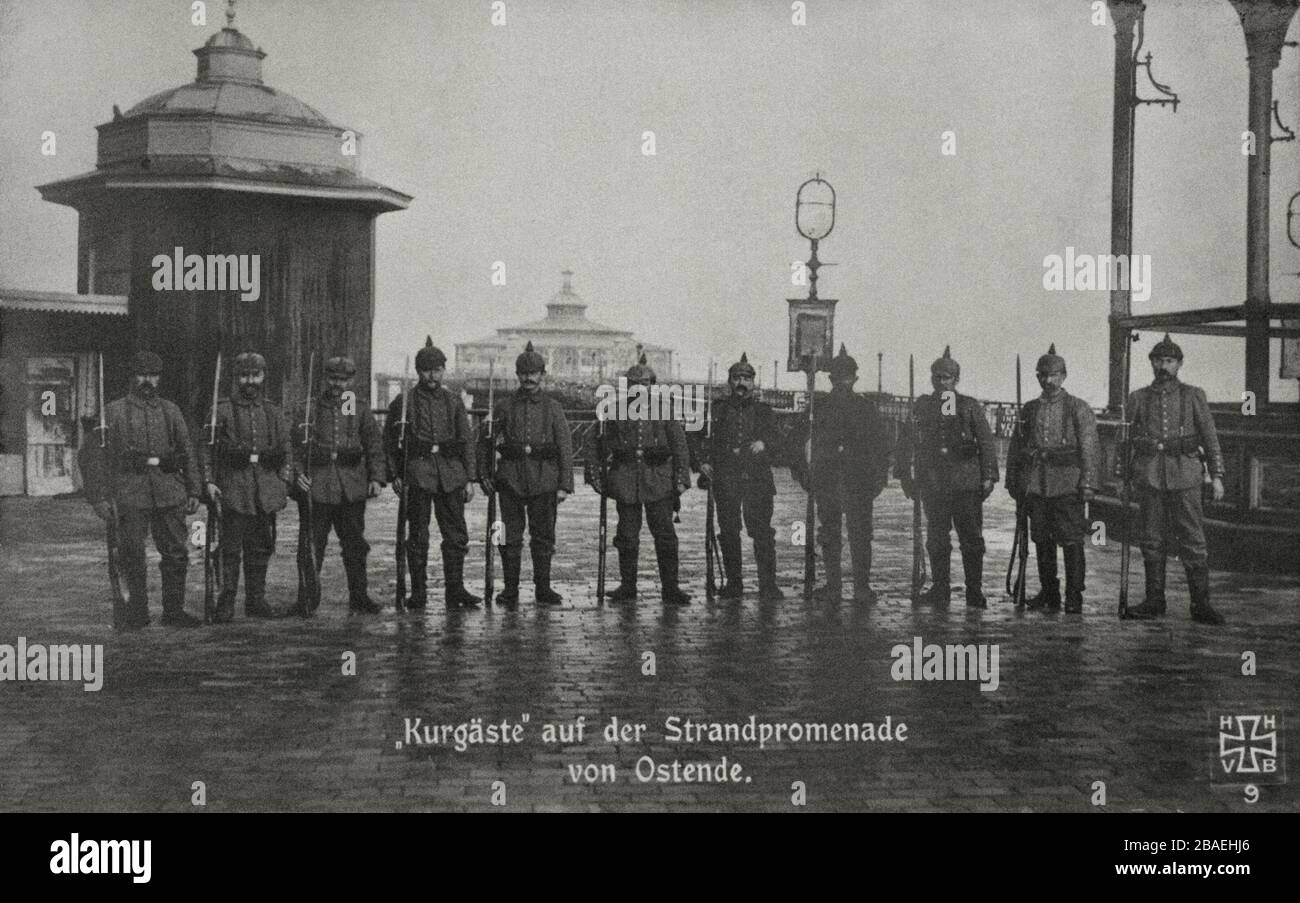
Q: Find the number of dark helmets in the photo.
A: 11